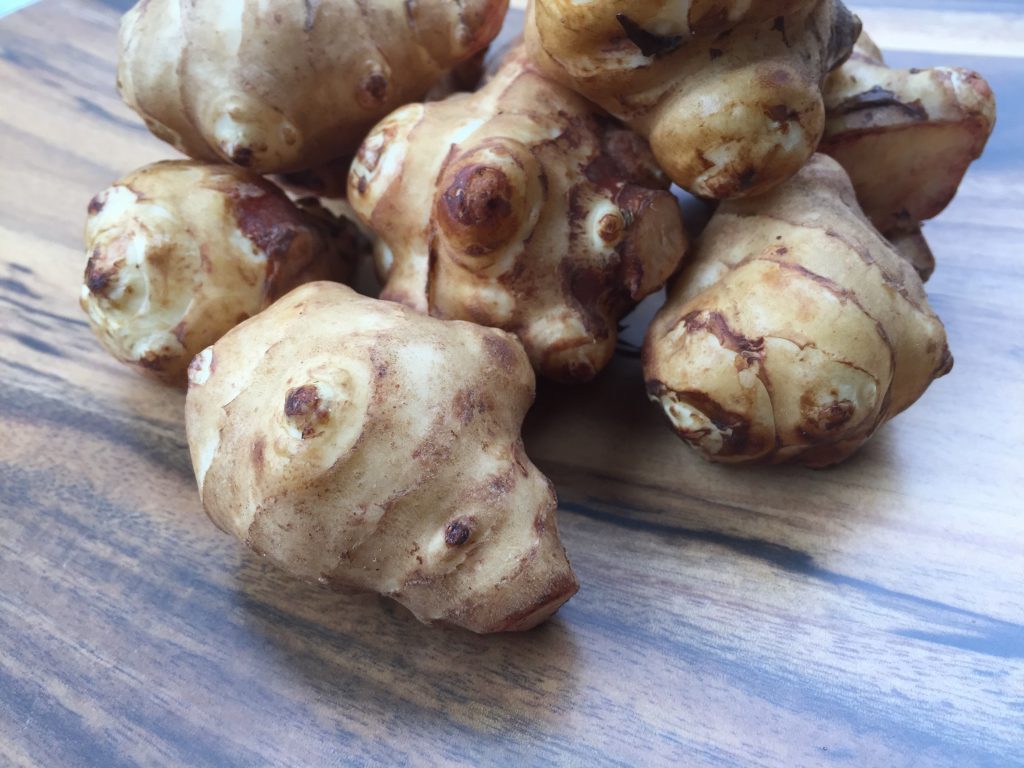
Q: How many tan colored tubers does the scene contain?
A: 7